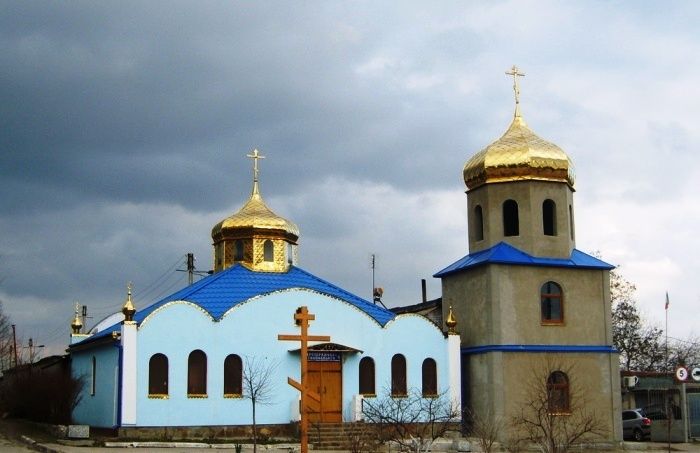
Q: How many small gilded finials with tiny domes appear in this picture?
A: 3